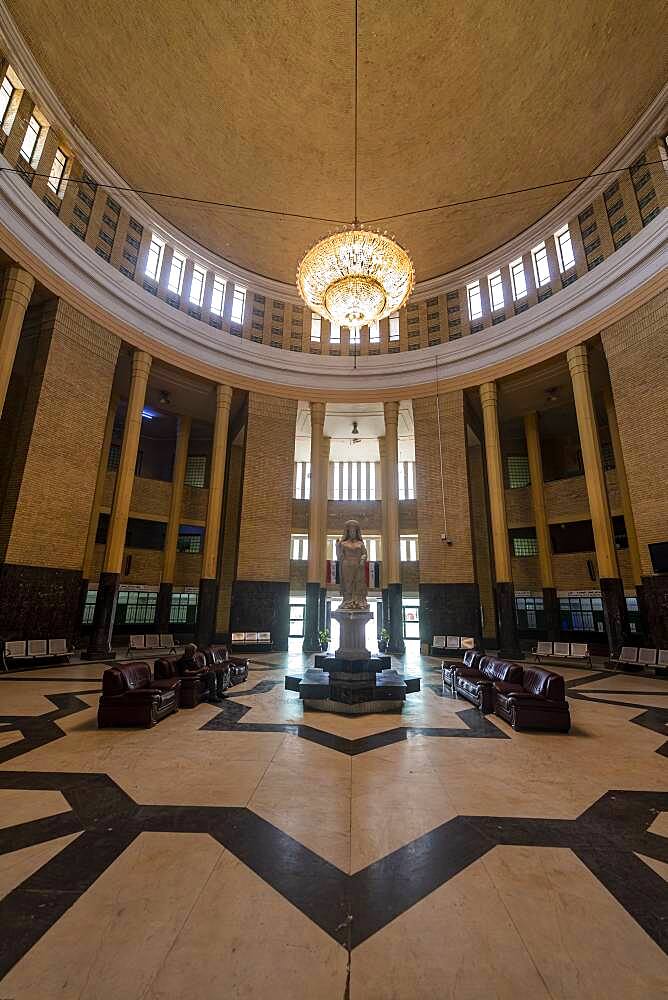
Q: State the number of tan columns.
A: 13